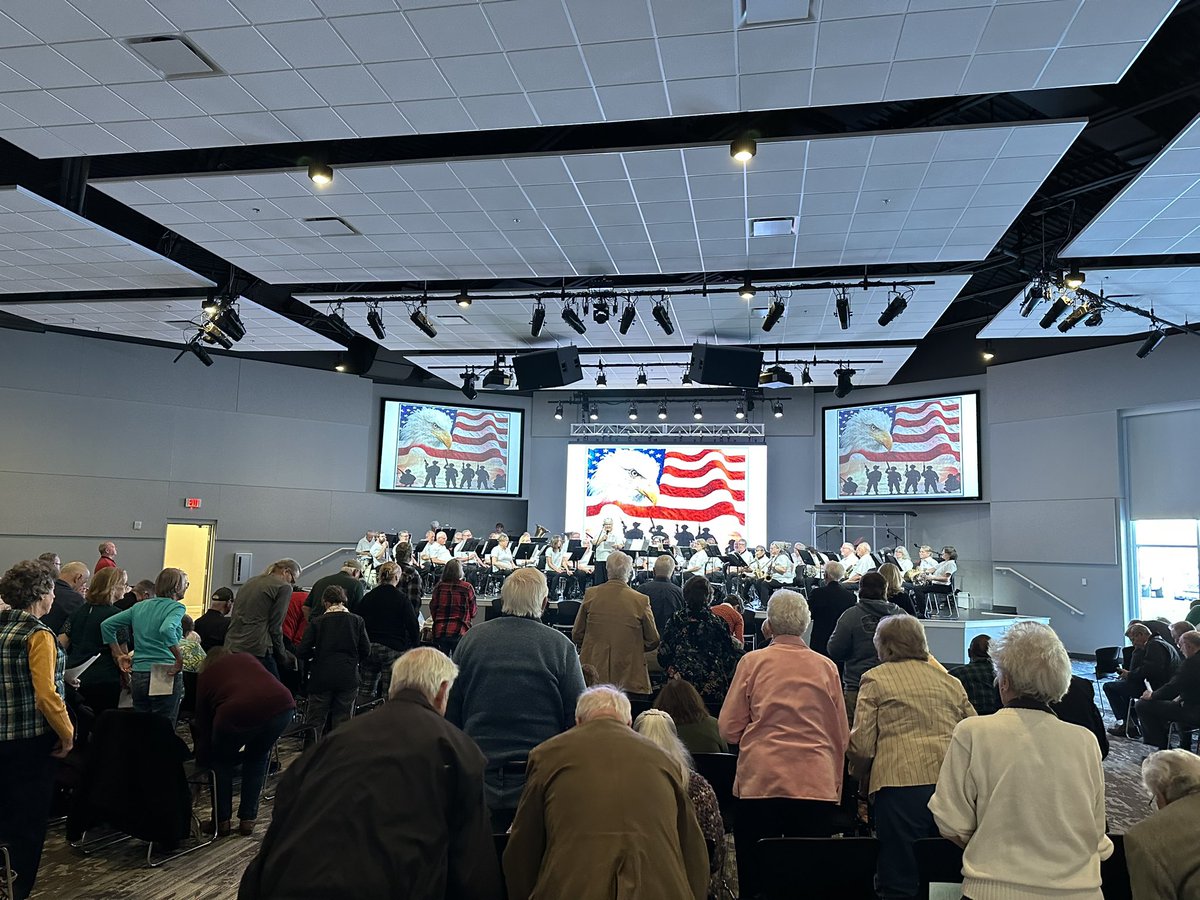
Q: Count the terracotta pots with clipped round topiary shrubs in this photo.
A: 0